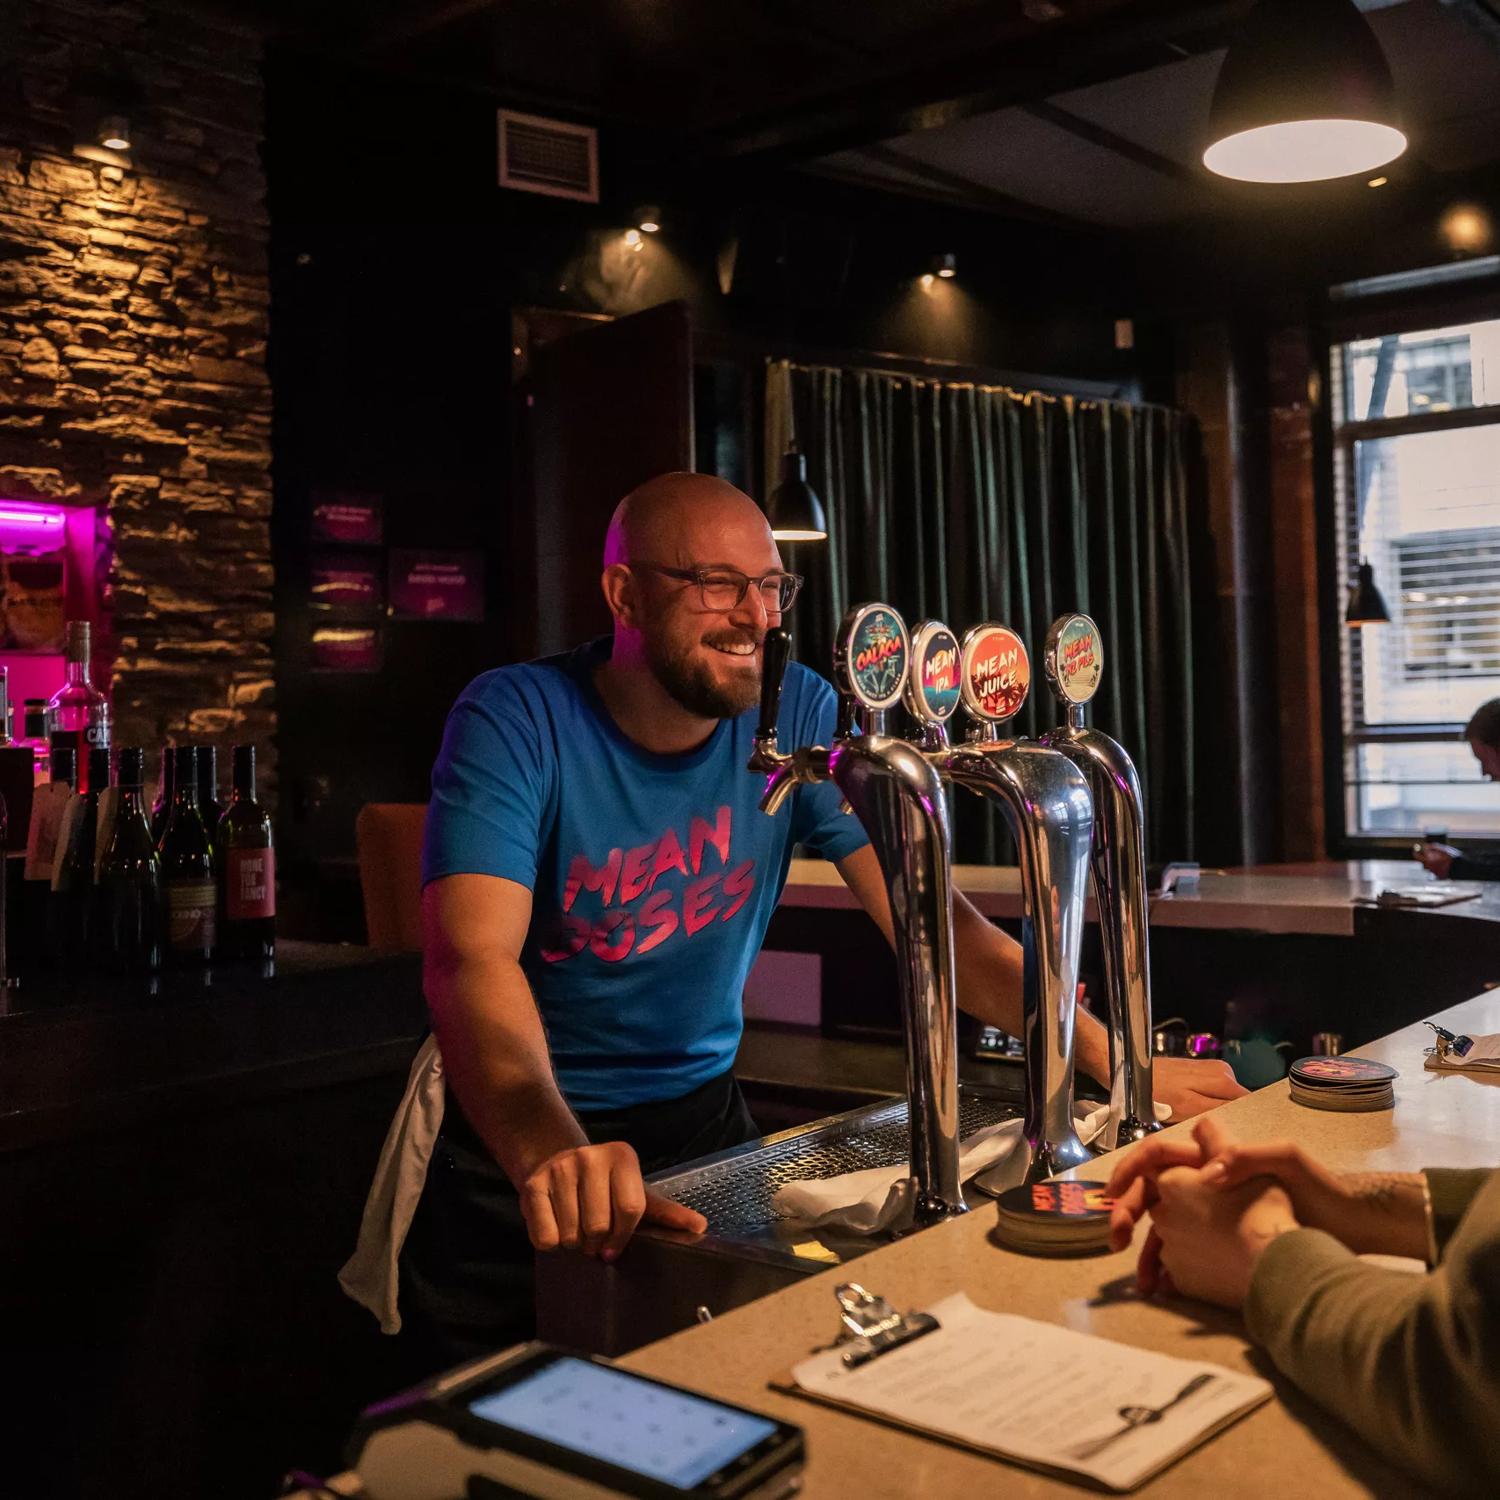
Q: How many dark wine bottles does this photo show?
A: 7